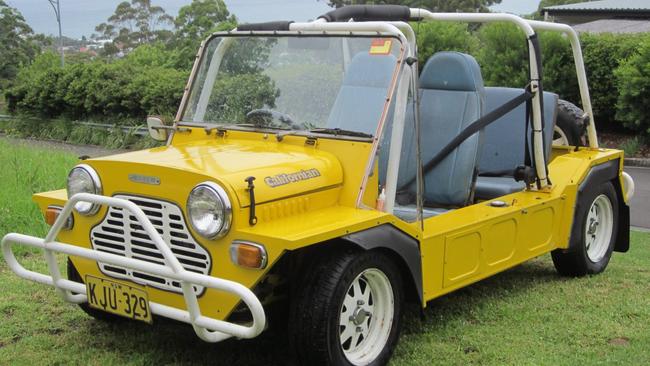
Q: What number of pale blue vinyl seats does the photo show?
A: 3